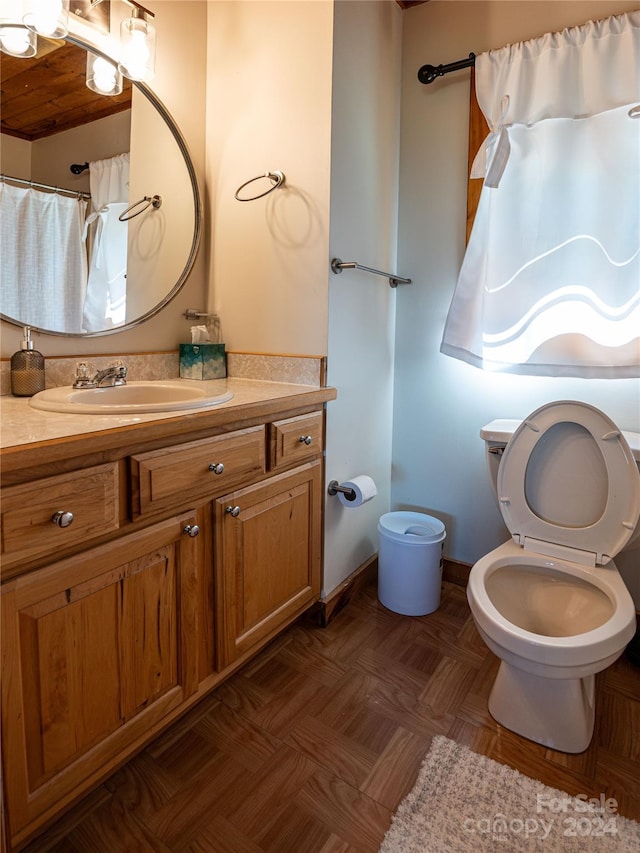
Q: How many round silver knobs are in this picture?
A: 5